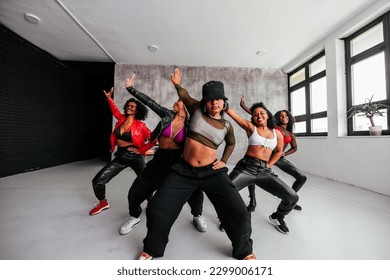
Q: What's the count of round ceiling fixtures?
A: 3